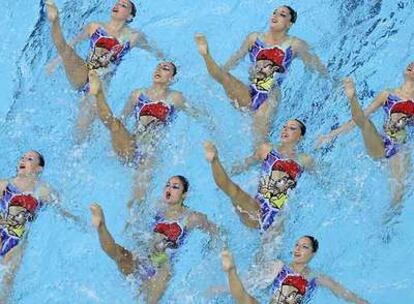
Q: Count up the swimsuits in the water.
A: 8